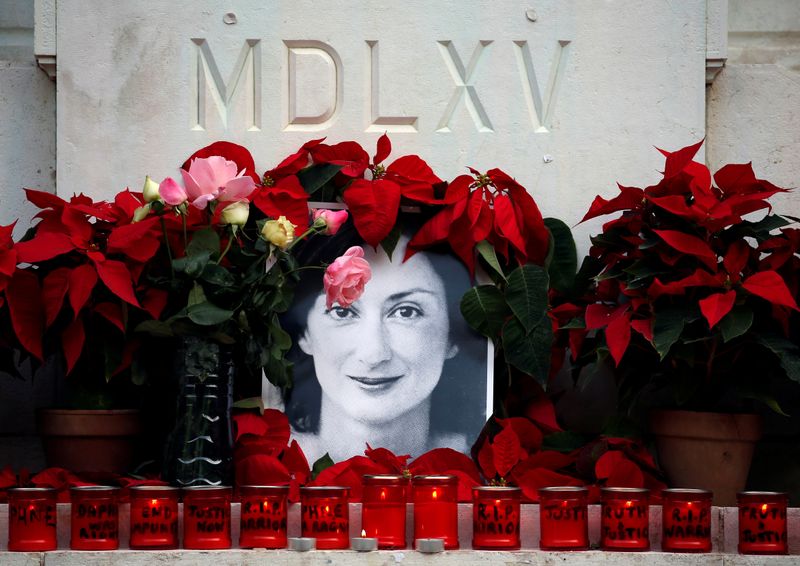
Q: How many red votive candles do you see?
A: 13